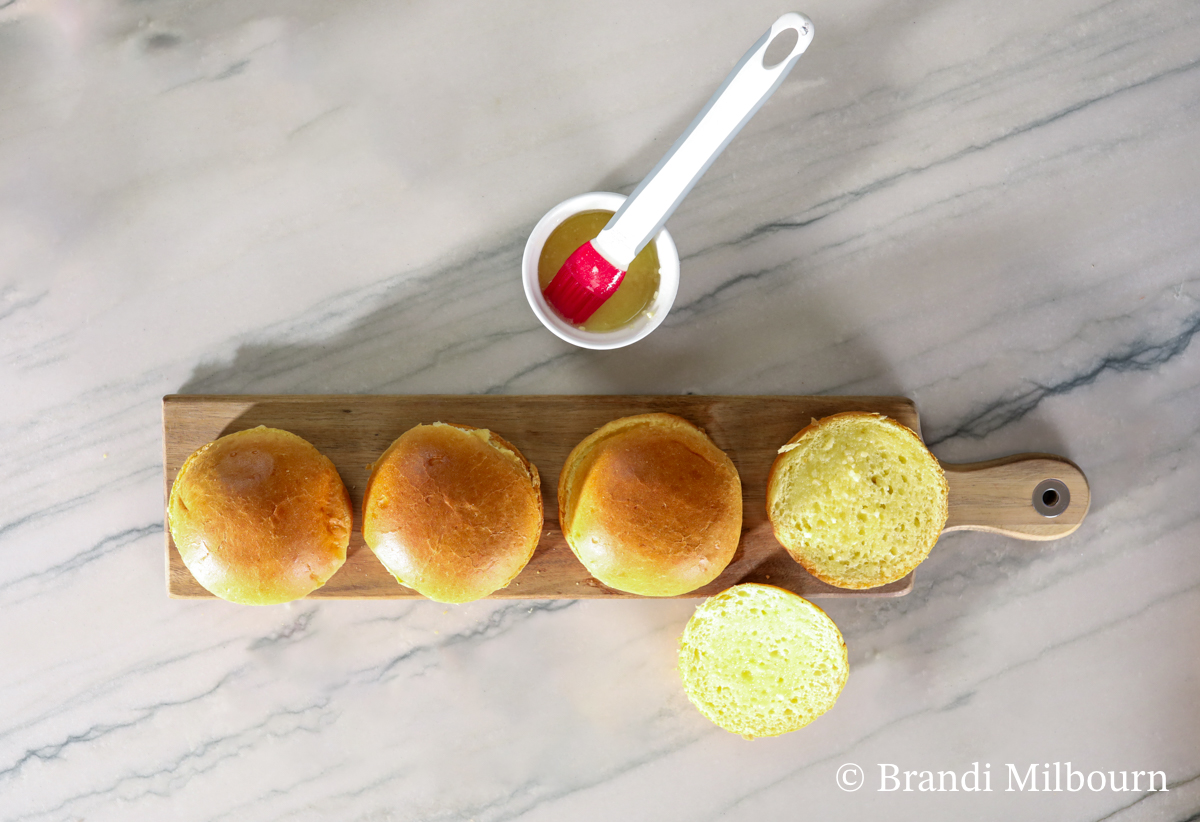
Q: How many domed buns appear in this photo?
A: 3